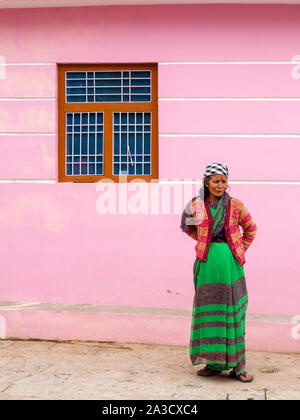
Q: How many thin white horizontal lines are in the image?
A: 4